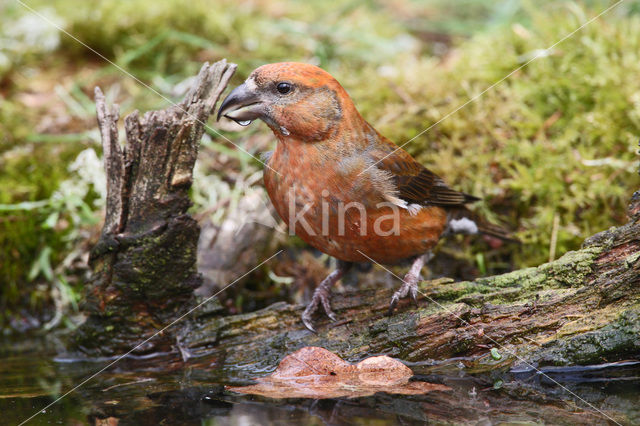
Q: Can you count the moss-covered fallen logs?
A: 1